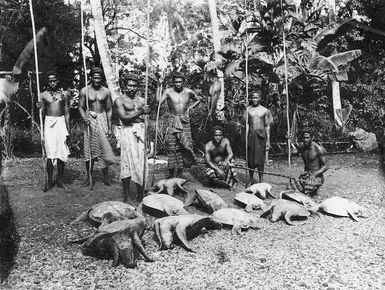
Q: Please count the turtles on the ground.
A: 12